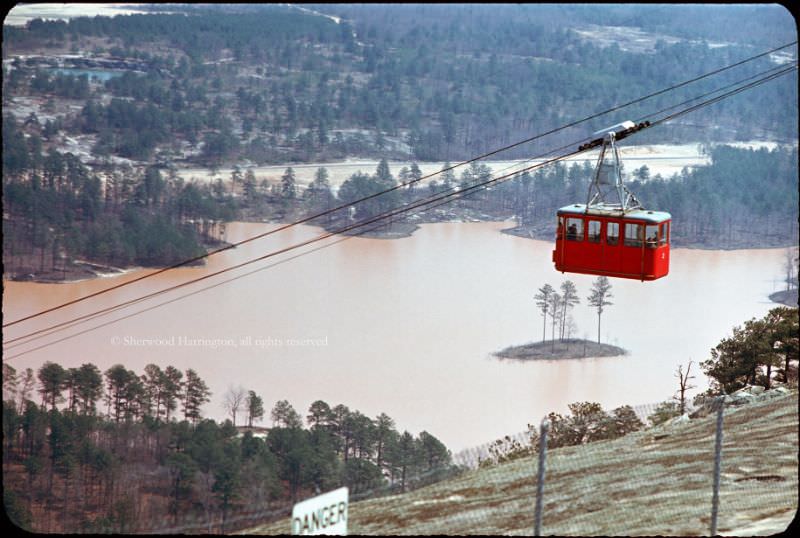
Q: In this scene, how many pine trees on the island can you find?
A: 5